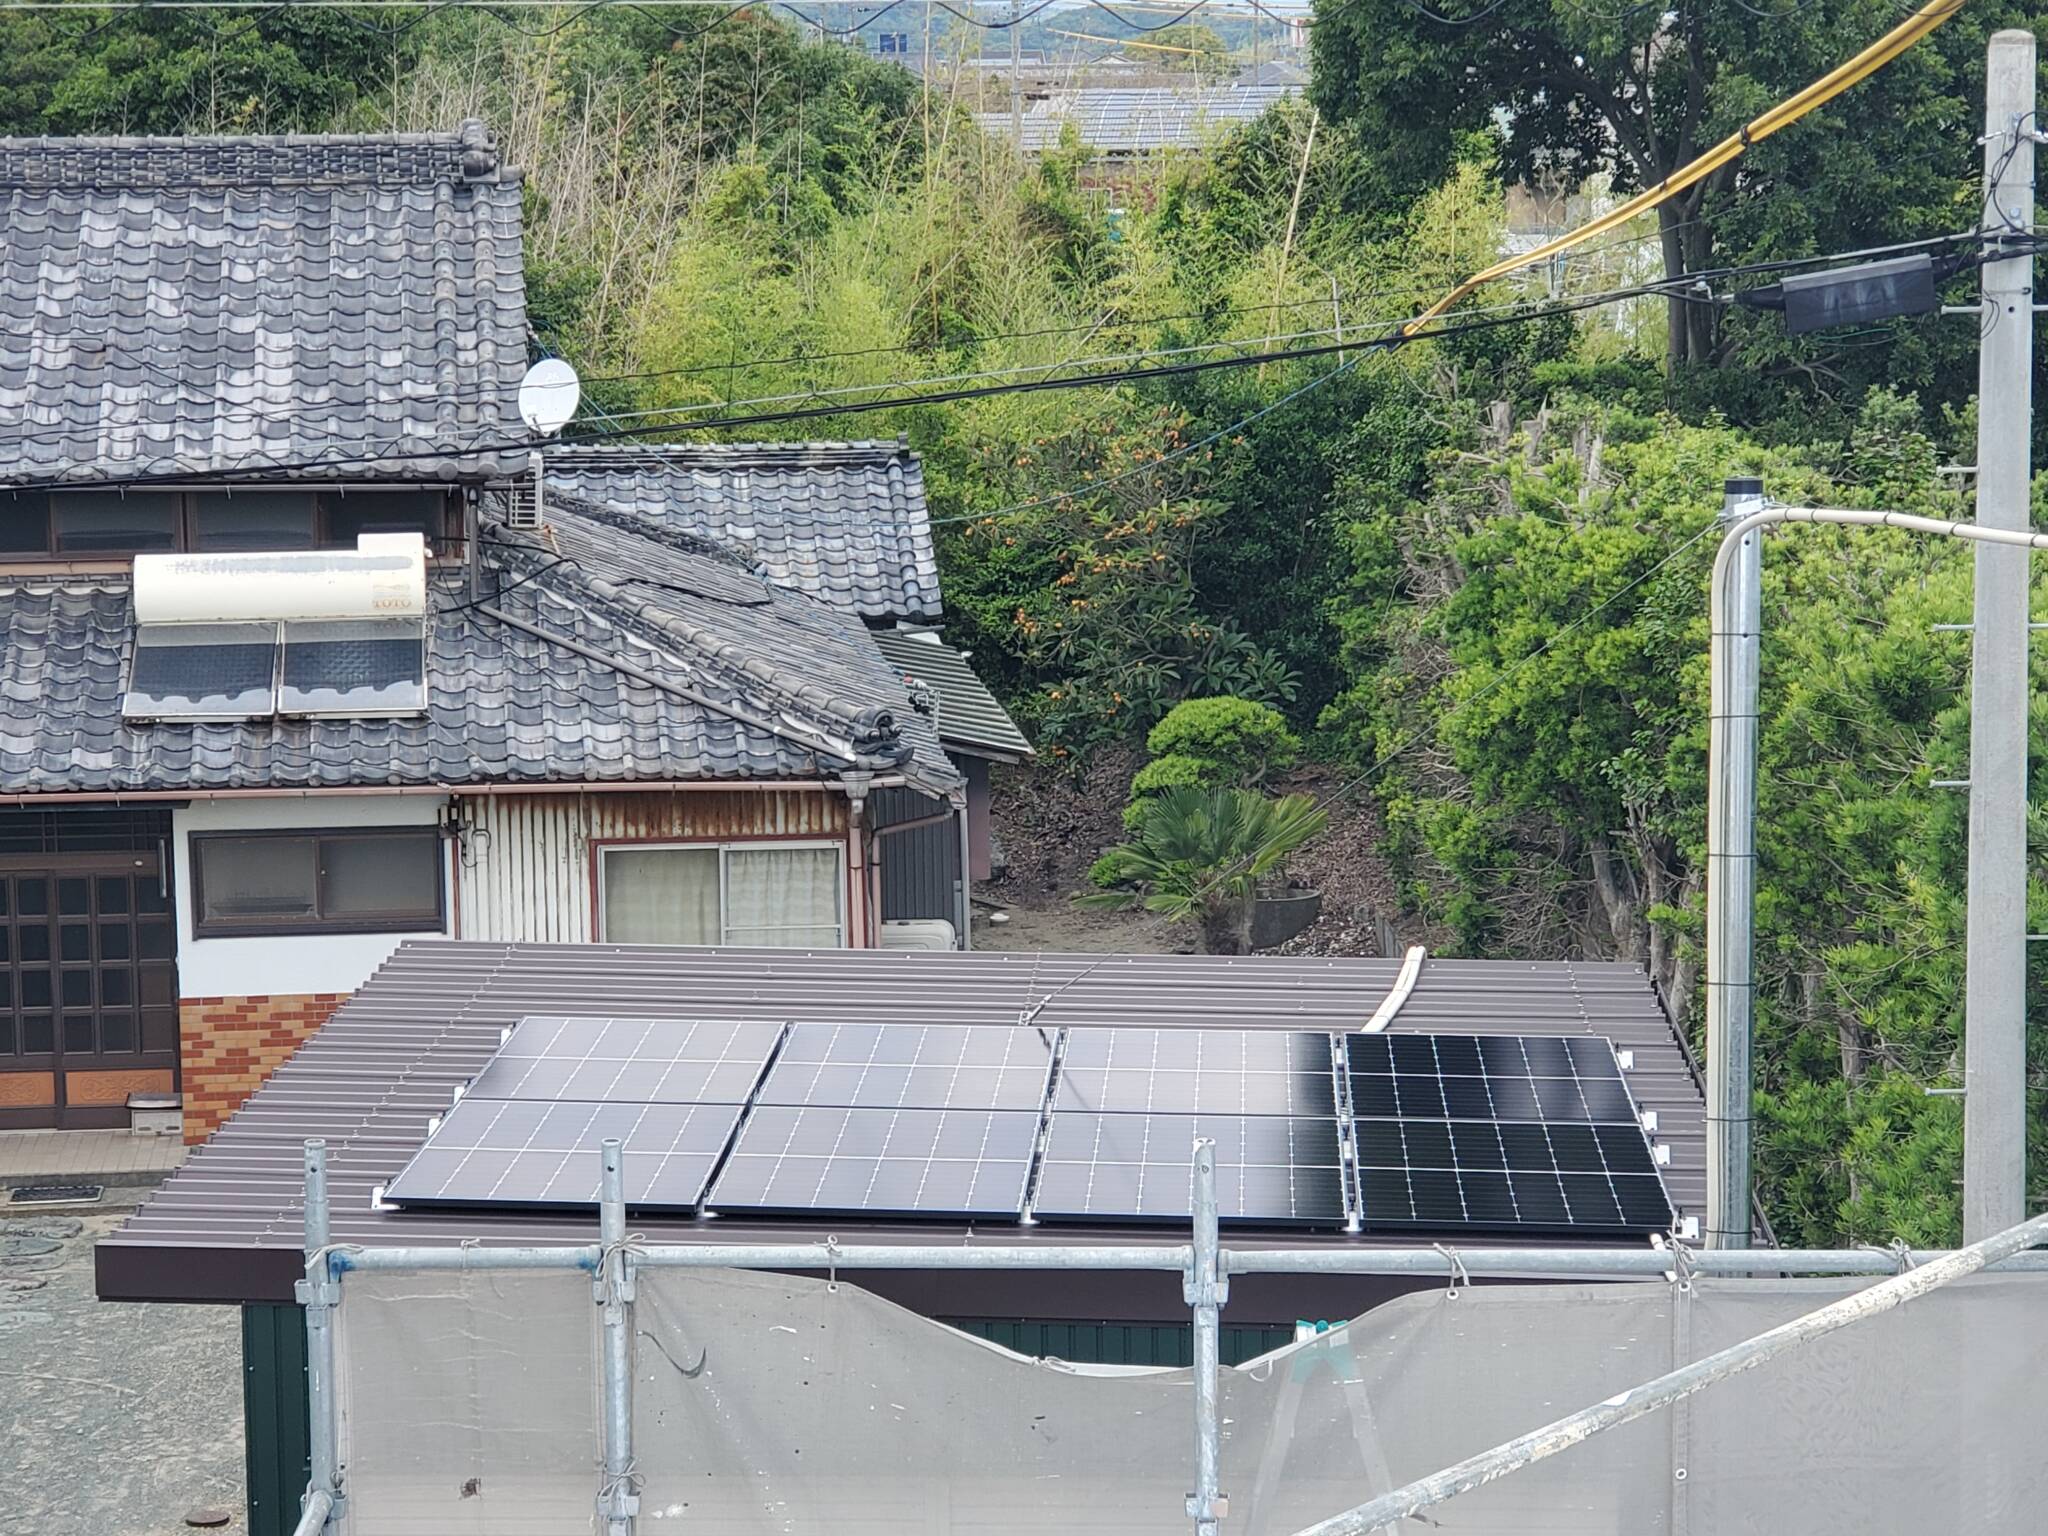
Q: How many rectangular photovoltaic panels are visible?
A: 8